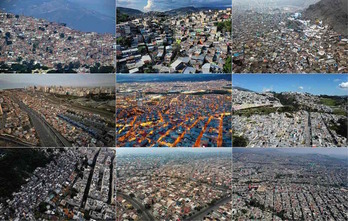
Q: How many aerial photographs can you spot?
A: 9